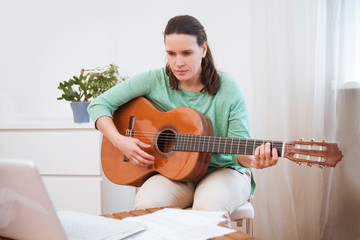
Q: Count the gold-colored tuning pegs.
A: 6